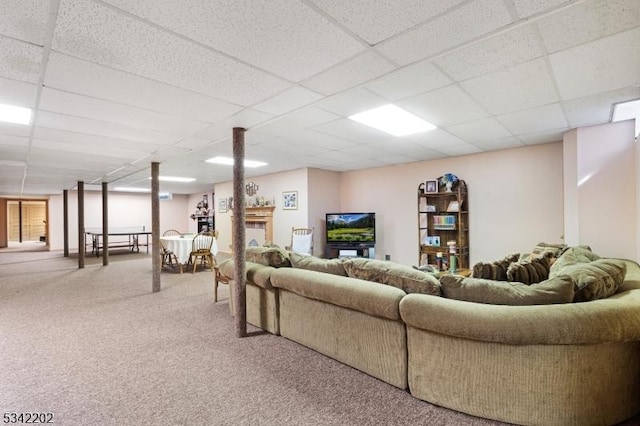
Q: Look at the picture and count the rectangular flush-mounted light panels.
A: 5